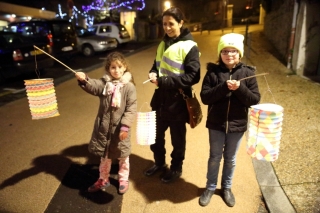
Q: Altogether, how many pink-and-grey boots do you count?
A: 2